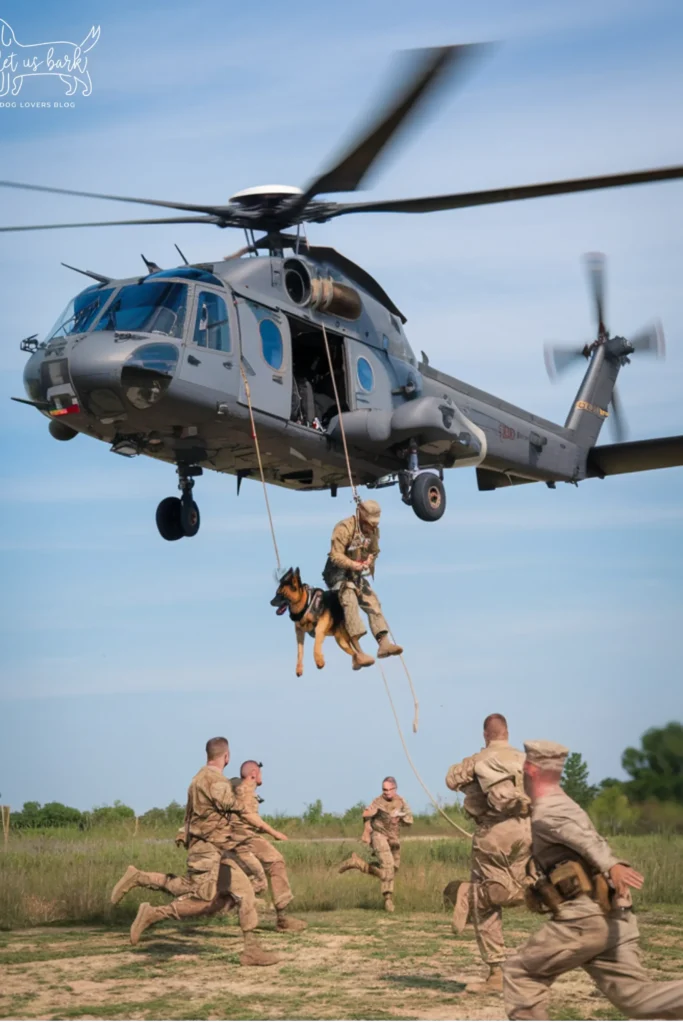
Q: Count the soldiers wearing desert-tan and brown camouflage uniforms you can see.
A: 6